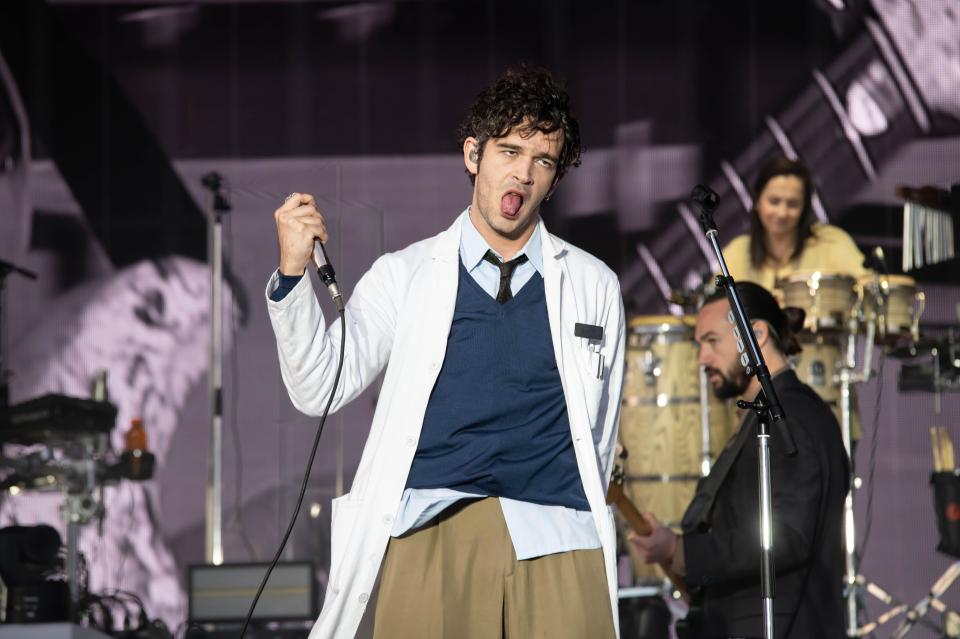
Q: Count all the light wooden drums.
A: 4